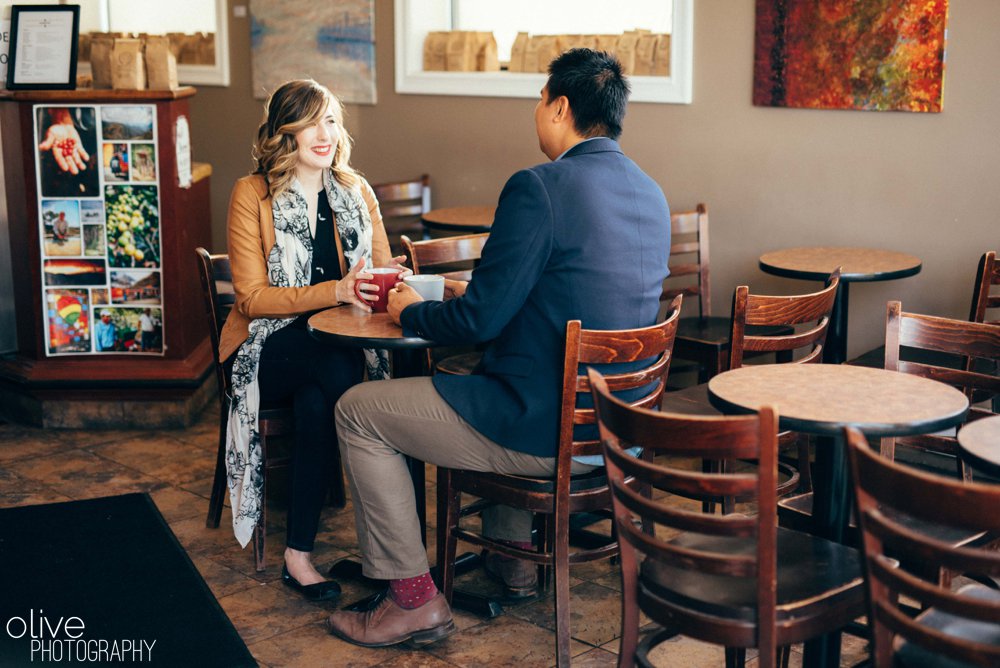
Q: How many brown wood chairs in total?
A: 10